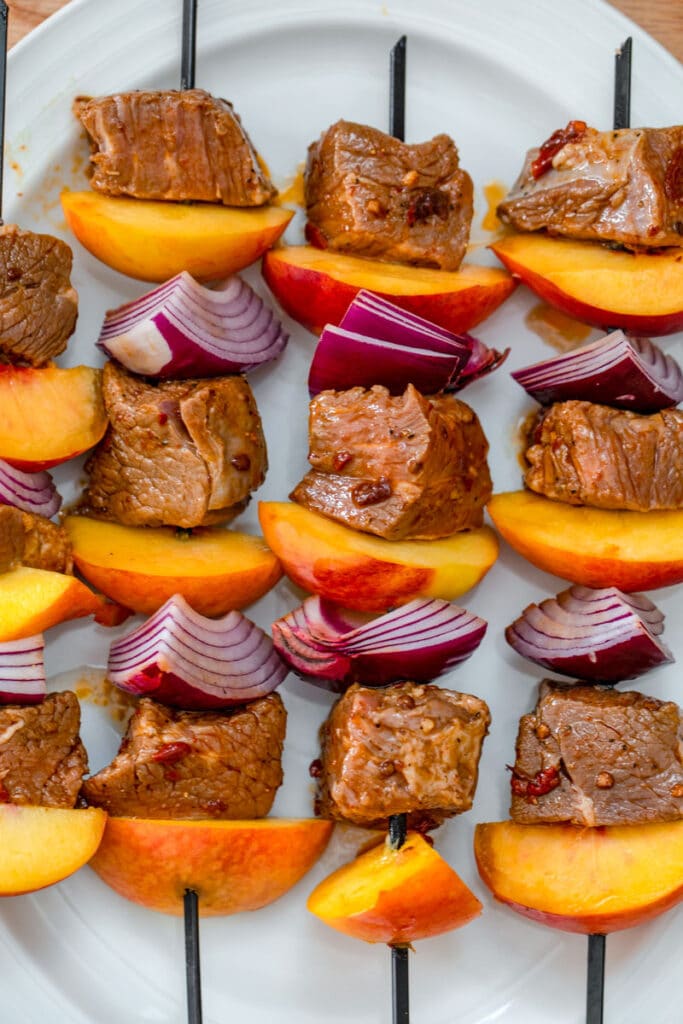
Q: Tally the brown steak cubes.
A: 12